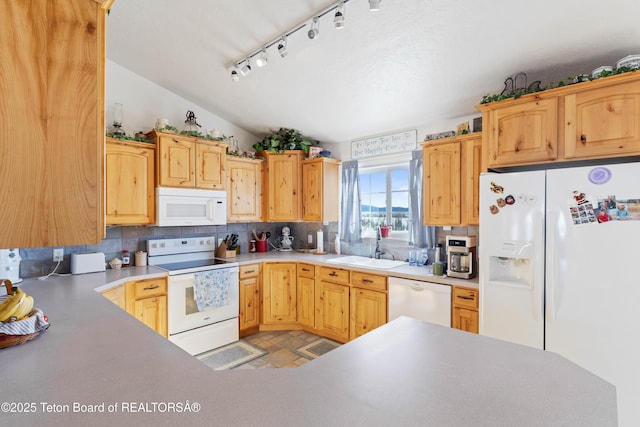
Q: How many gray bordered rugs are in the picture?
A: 2